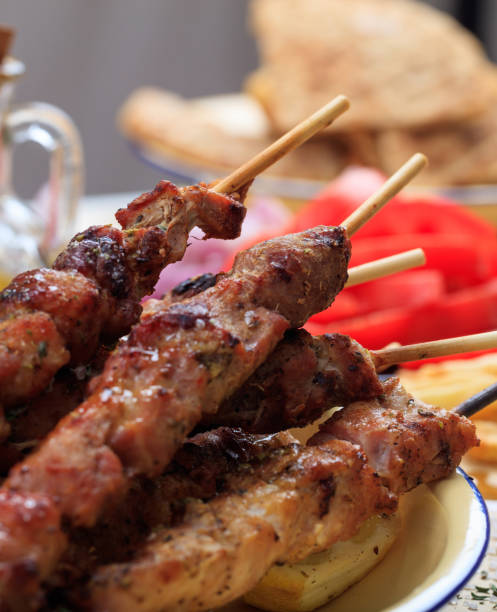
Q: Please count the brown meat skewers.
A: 5